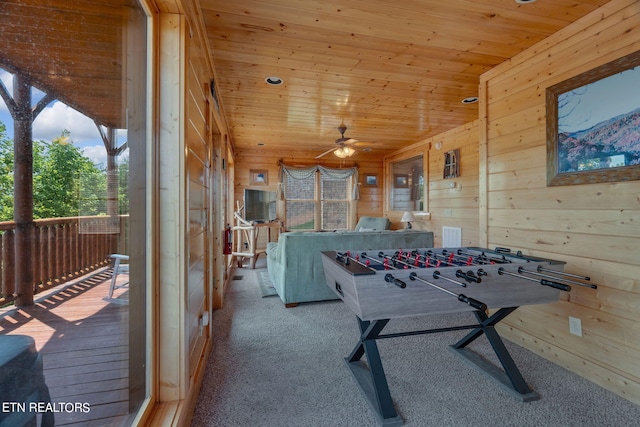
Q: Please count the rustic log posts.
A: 2